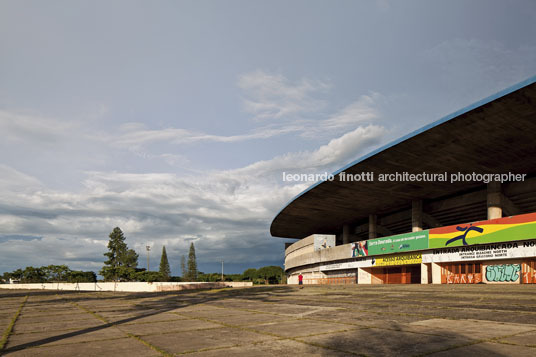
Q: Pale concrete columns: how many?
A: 4